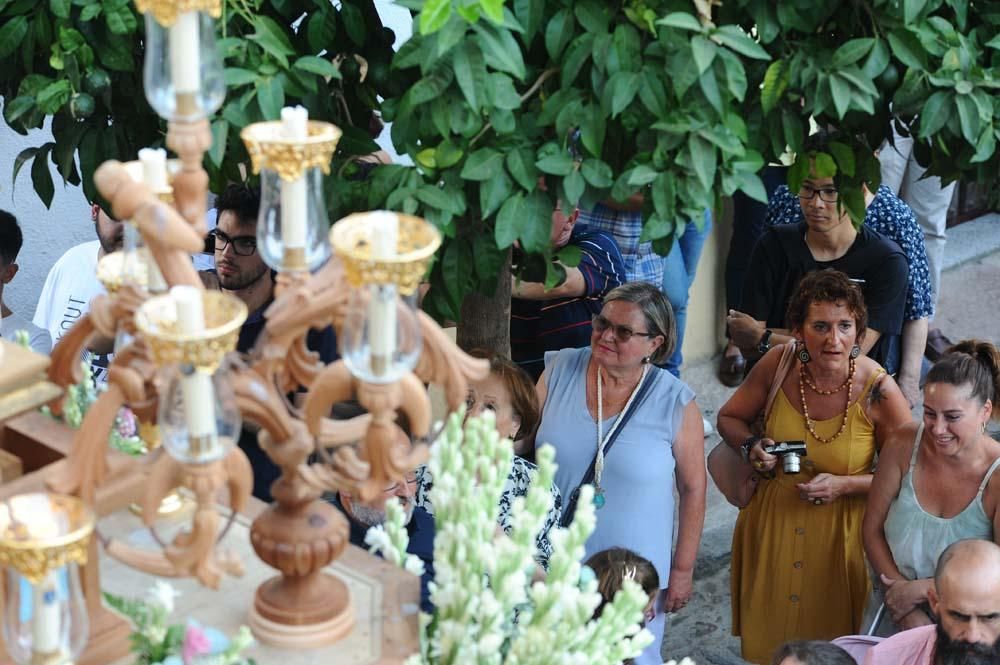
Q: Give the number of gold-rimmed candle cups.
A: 7